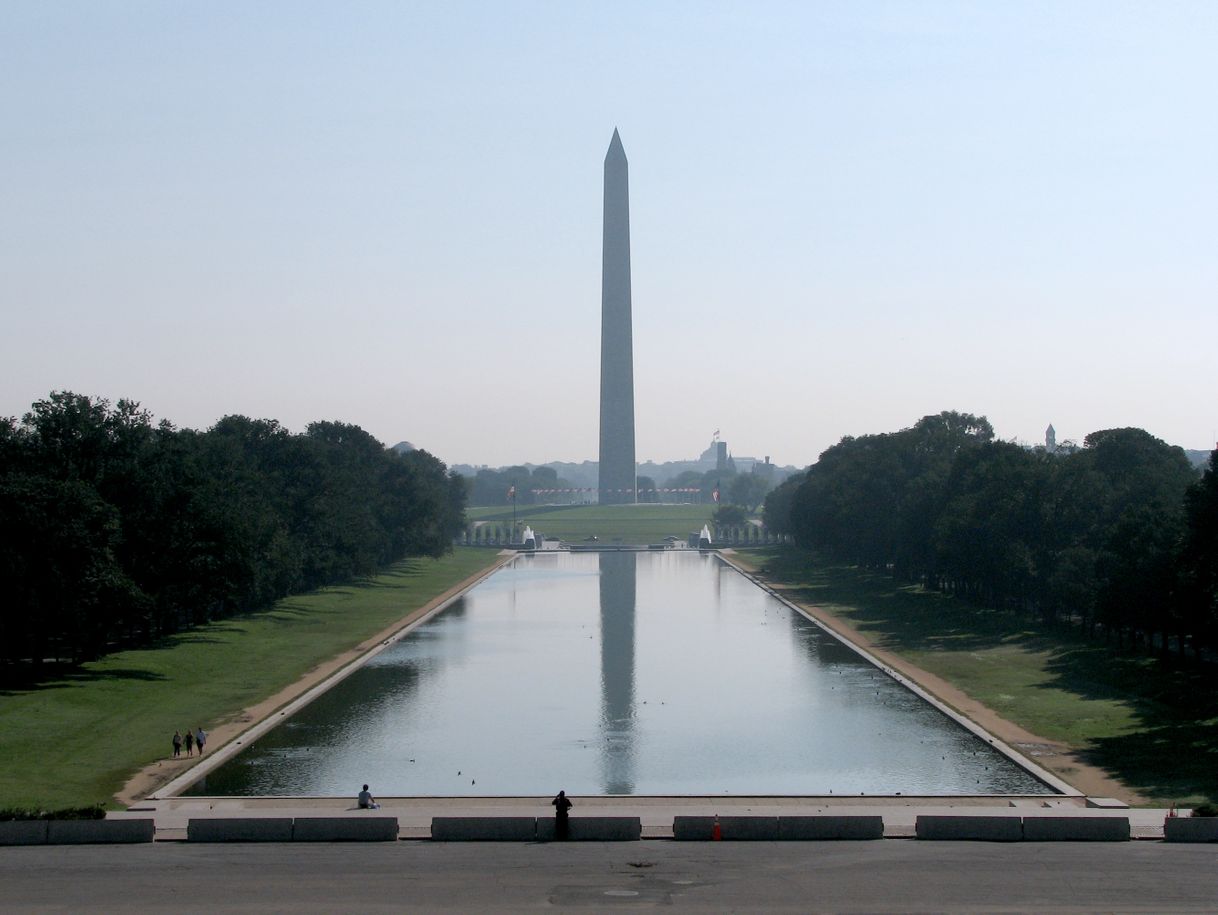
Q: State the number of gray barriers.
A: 11